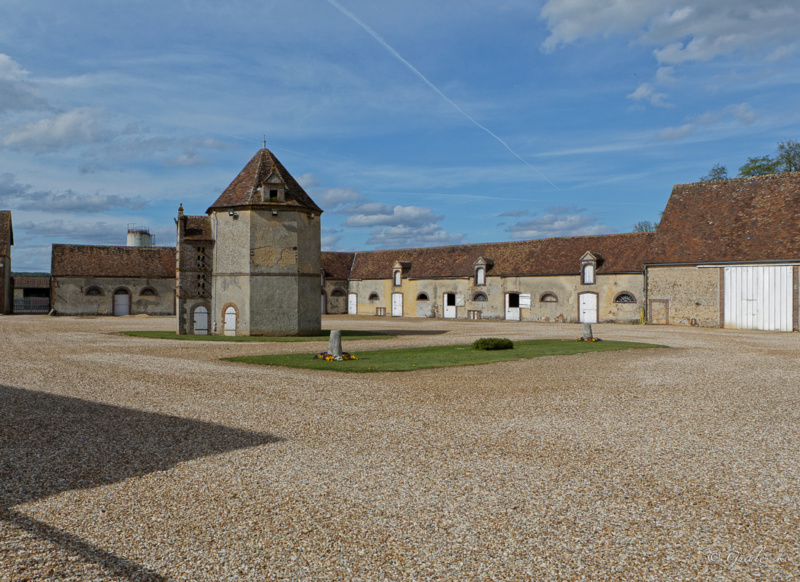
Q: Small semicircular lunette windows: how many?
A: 8